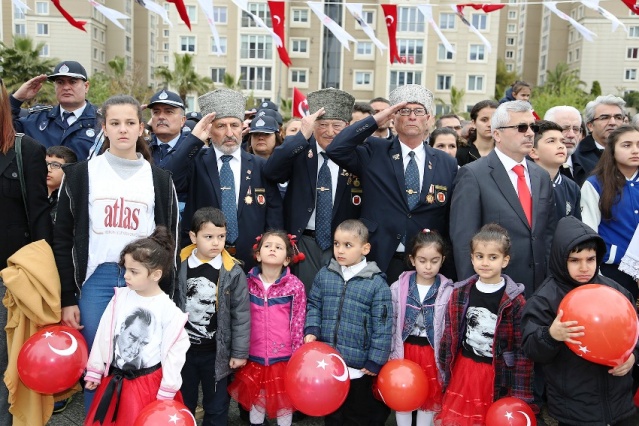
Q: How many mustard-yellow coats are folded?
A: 1